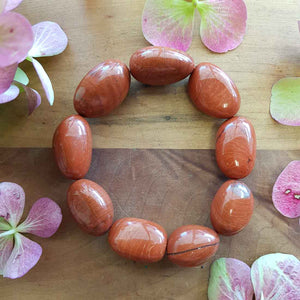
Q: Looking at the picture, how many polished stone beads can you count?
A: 9